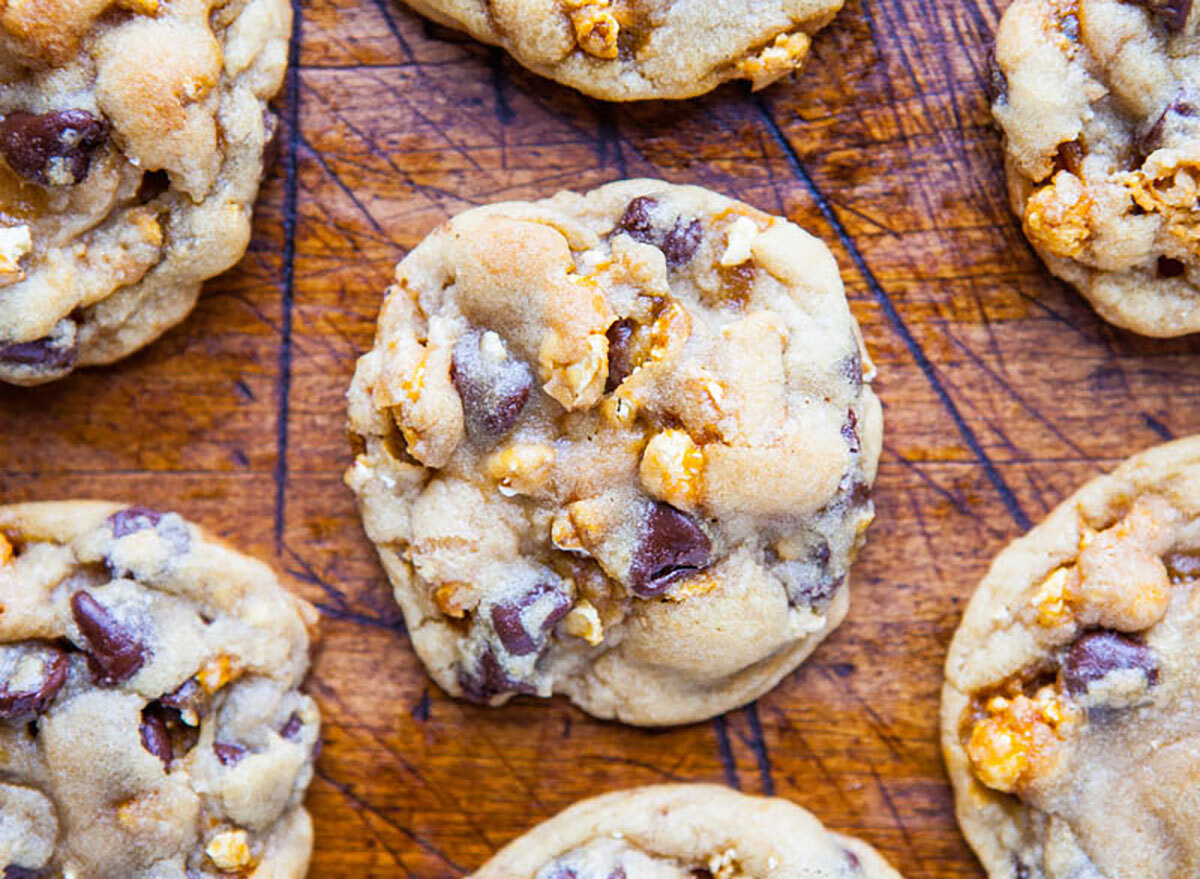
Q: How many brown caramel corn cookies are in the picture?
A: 7